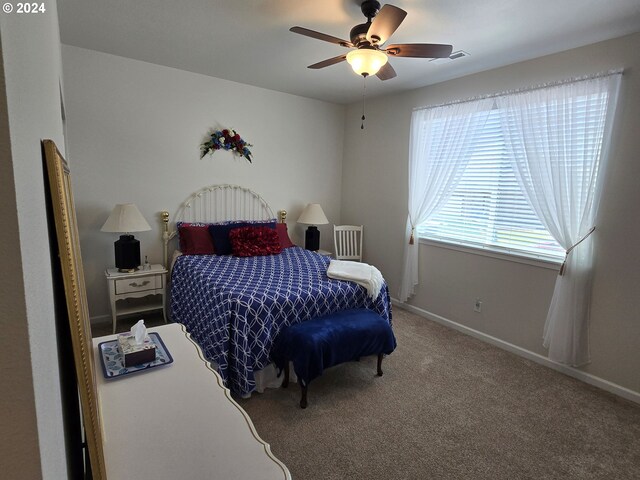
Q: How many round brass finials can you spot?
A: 2